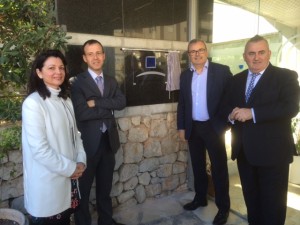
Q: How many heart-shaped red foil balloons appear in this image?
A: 0